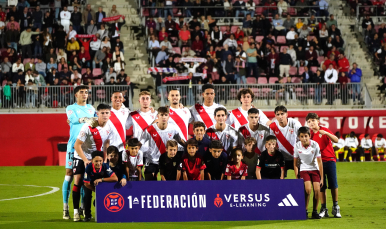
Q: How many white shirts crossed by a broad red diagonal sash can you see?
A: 10